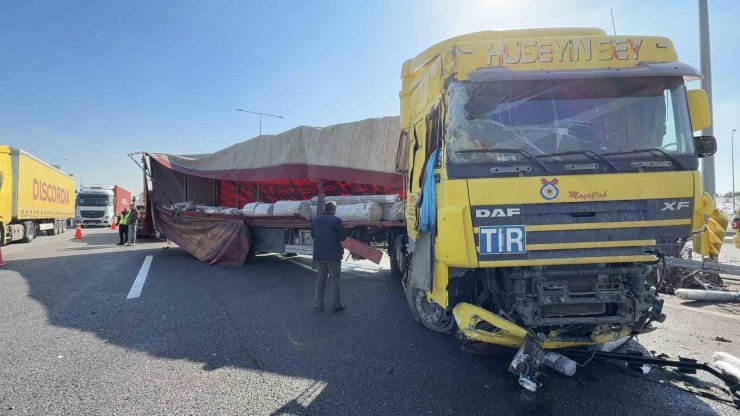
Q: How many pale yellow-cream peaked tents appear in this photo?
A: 0